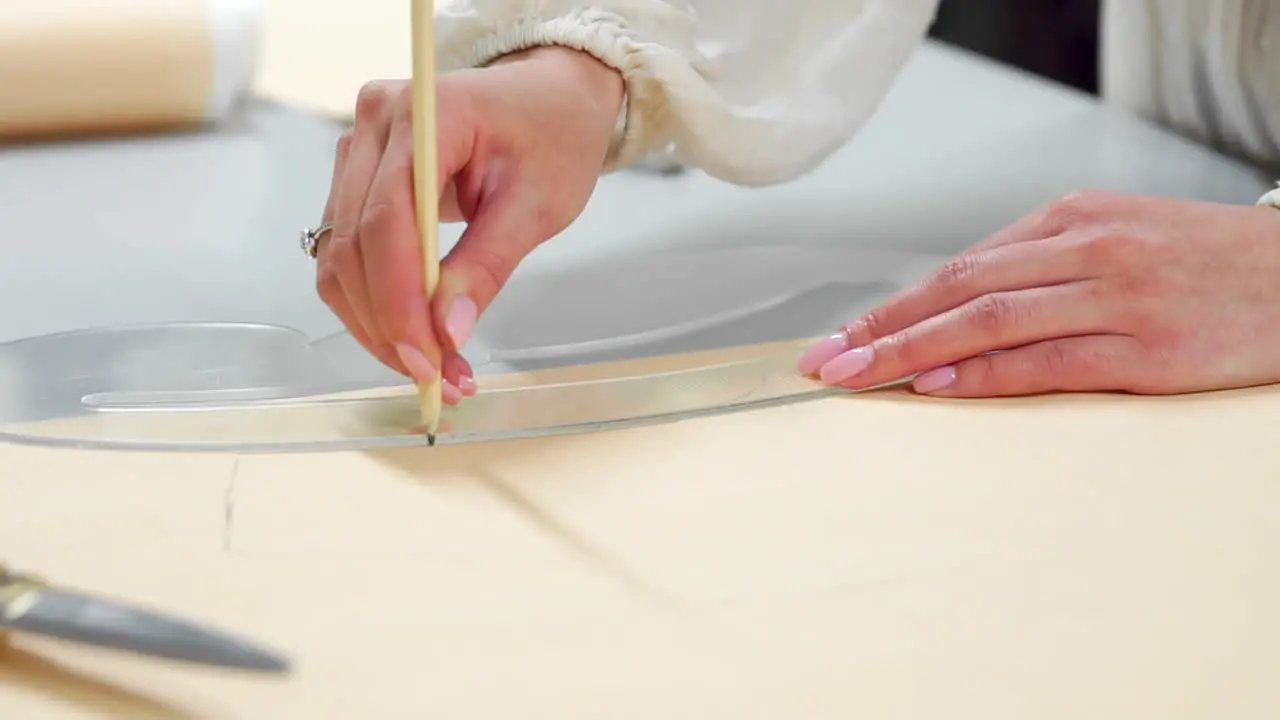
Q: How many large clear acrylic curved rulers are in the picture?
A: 1